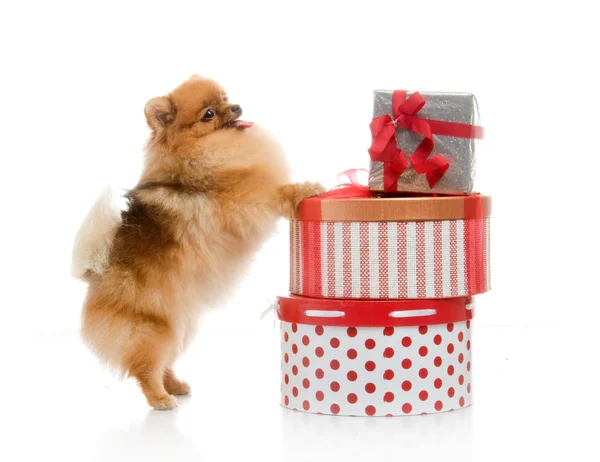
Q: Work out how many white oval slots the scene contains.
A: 2